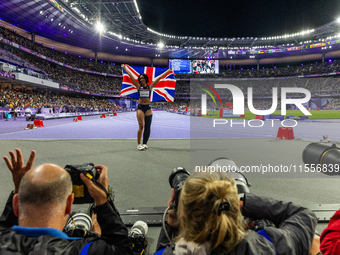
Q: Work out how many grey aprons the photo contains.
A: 0